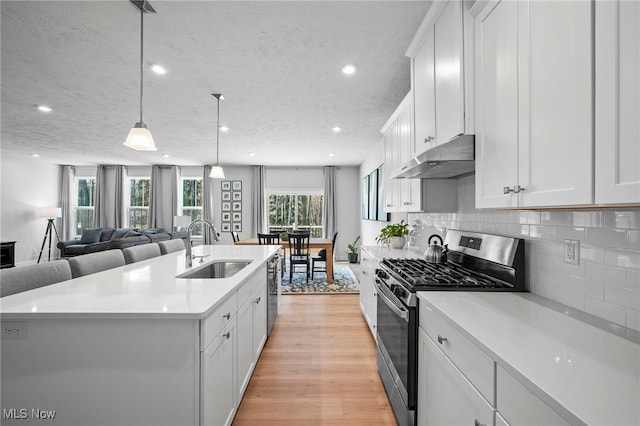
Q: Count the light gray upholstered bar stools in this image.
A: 4